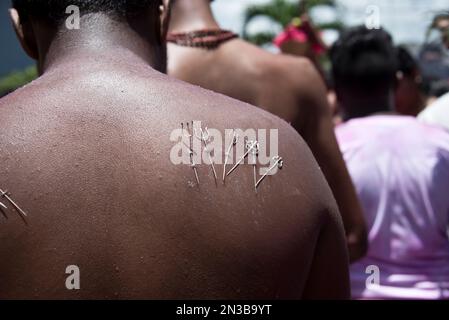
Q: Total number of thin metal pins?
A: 8